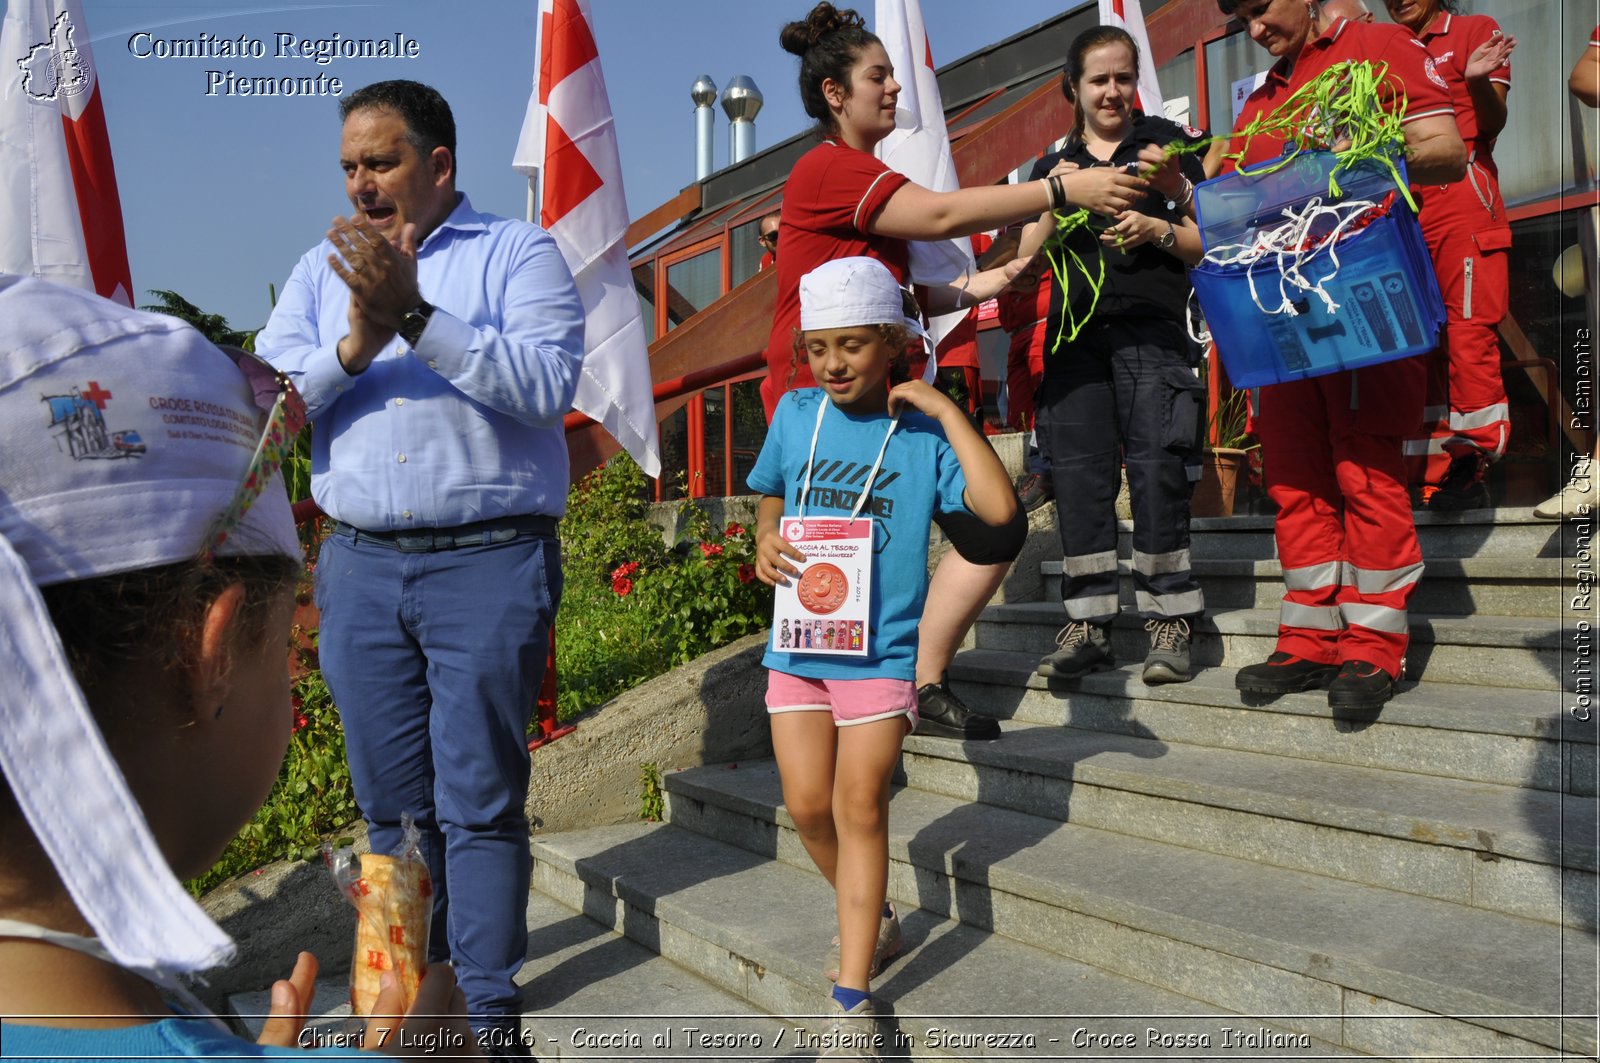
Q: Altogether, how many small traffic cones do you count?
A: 0